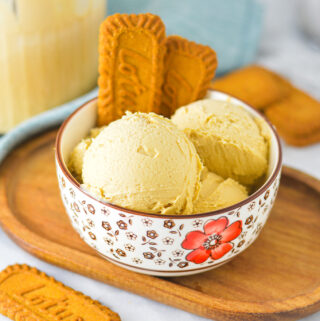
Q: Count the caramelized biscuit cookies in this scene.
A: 5